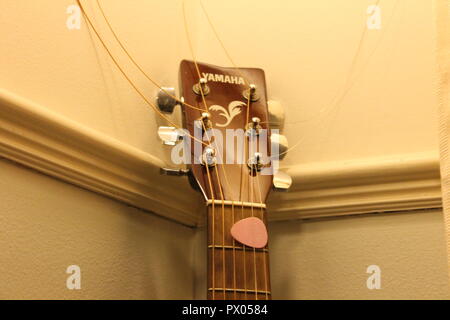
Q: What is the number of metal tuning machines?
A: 6